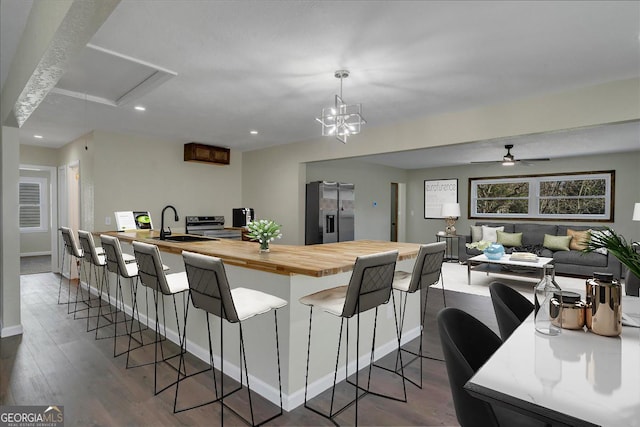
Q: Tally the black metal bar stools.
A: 7